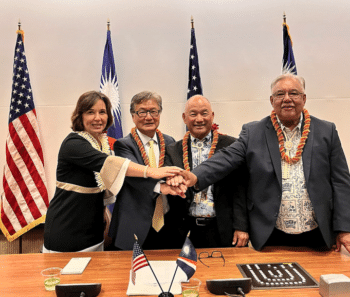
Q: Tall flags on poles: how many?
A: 4